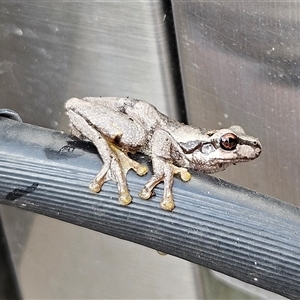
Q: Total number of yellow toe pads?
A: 6